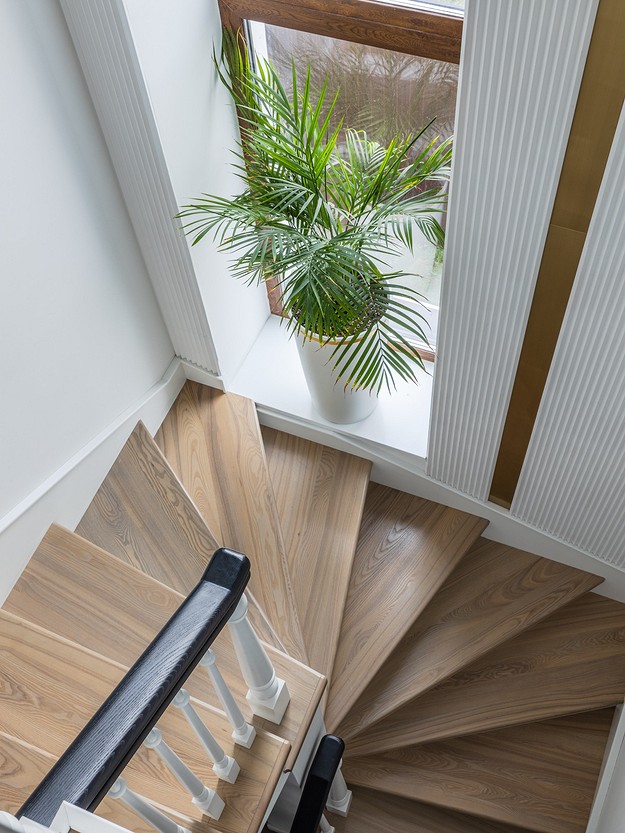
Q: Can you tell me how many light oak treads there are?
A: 11